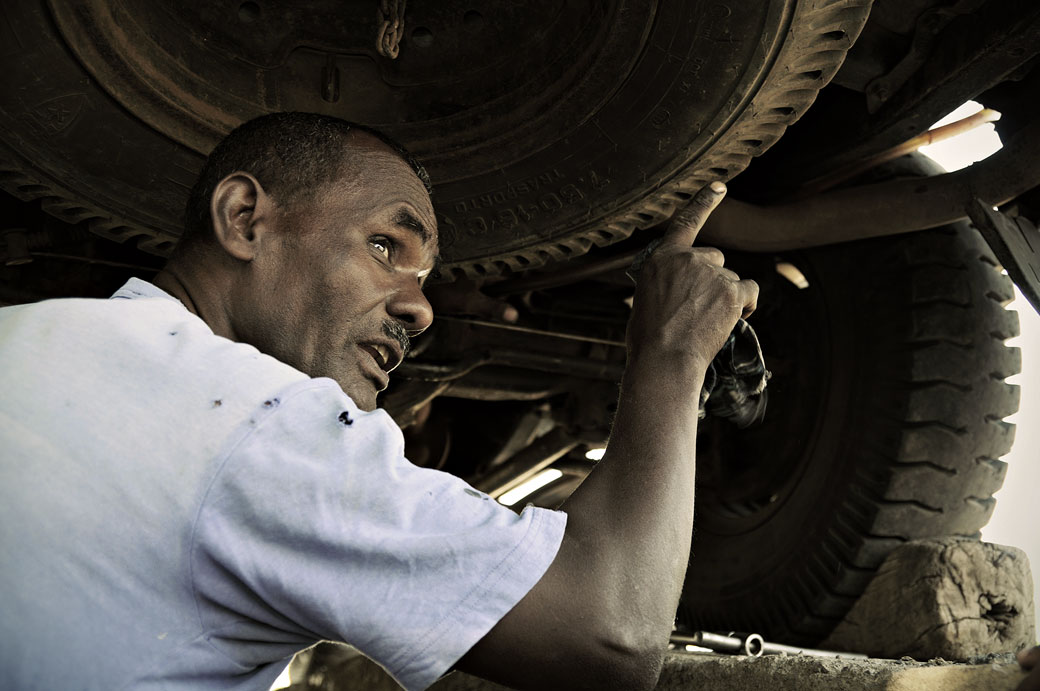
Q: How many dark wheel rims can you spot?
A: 2